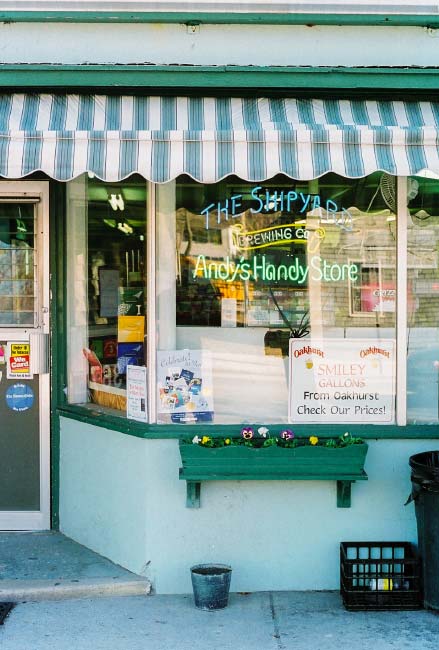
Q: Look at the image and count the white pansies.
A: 2